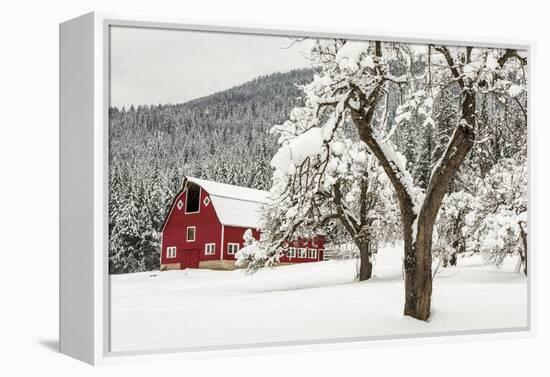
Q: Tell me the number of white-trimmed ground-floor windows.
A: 6